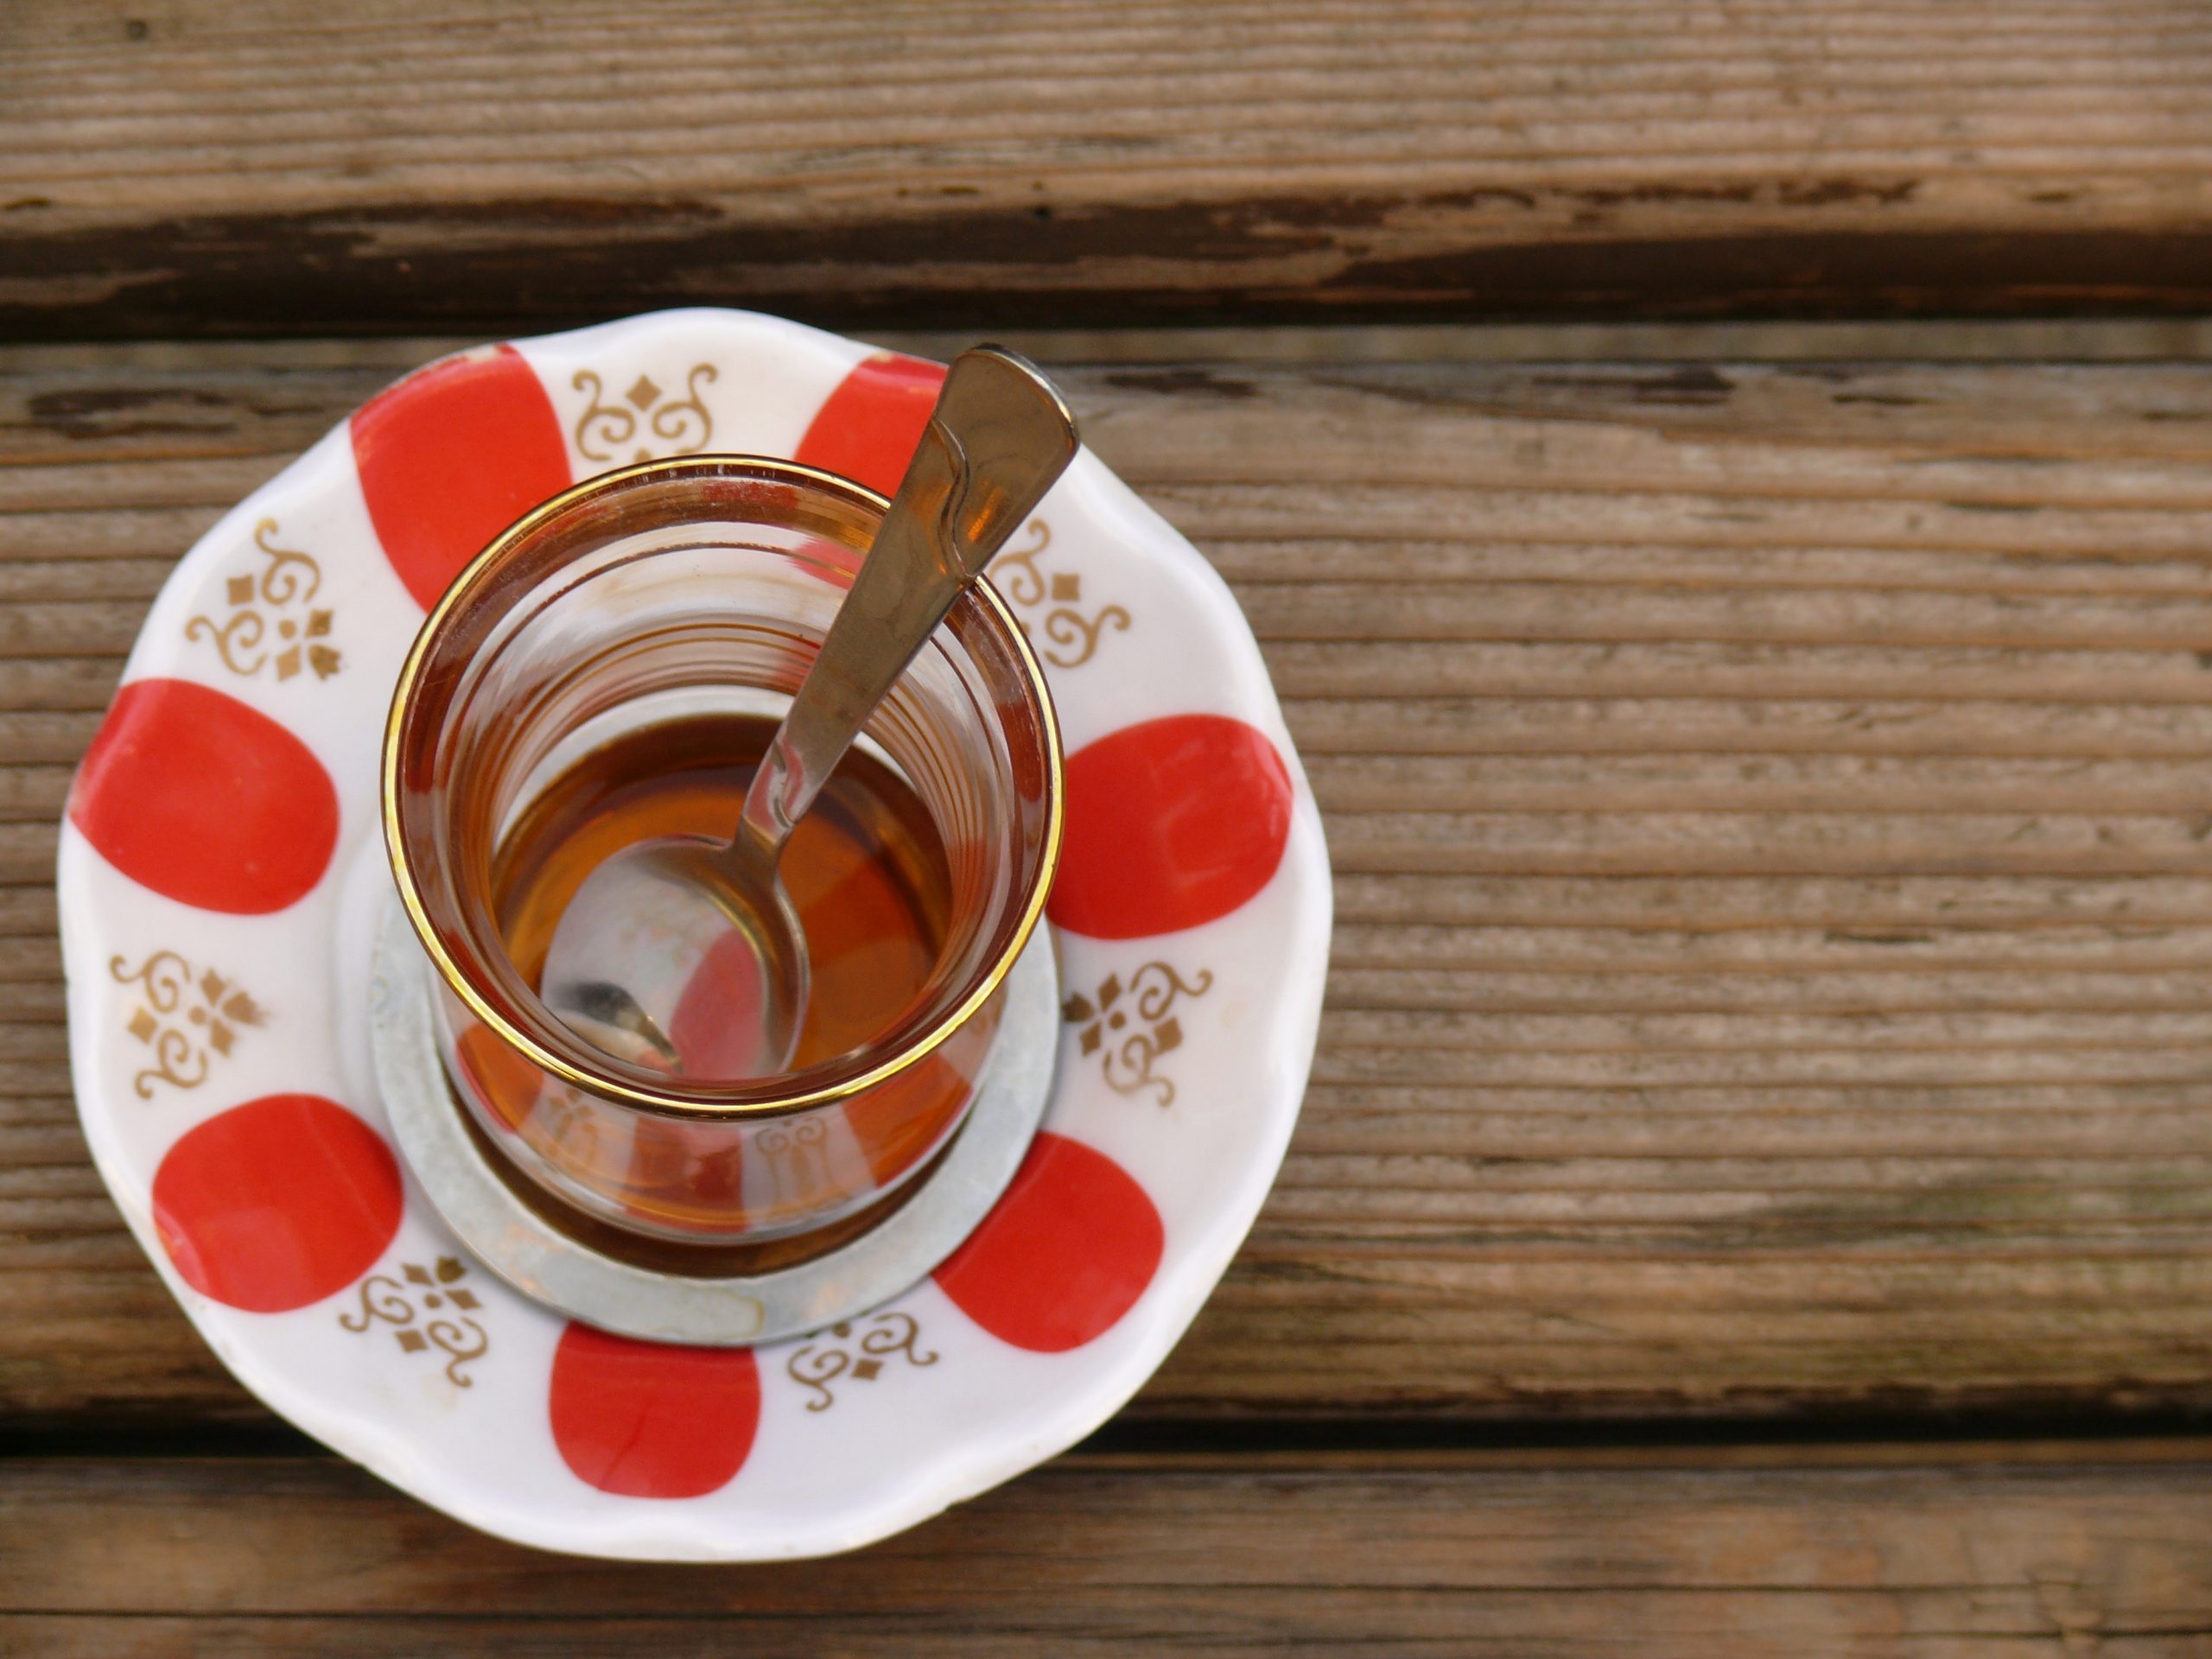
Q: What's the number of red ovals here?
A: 7